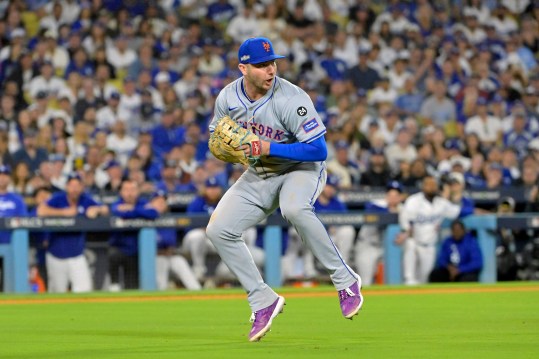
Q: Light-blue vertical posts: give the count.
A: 5